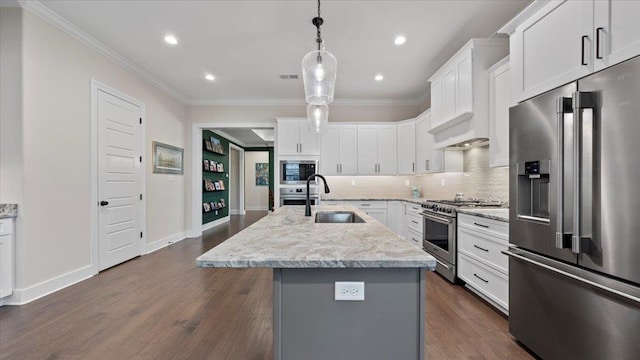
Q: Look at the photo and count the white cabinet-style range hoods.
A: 1